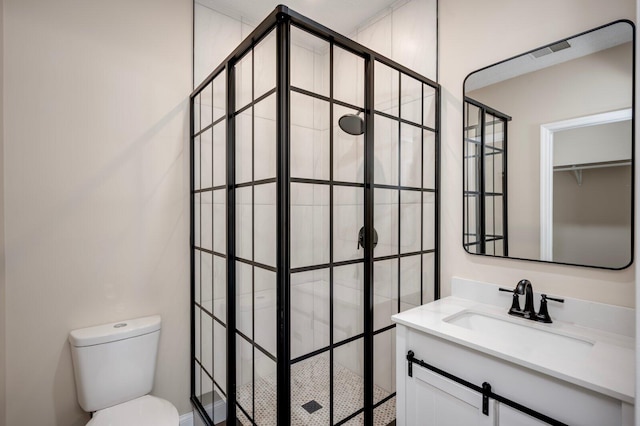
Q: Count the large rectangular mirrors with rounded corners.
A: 1